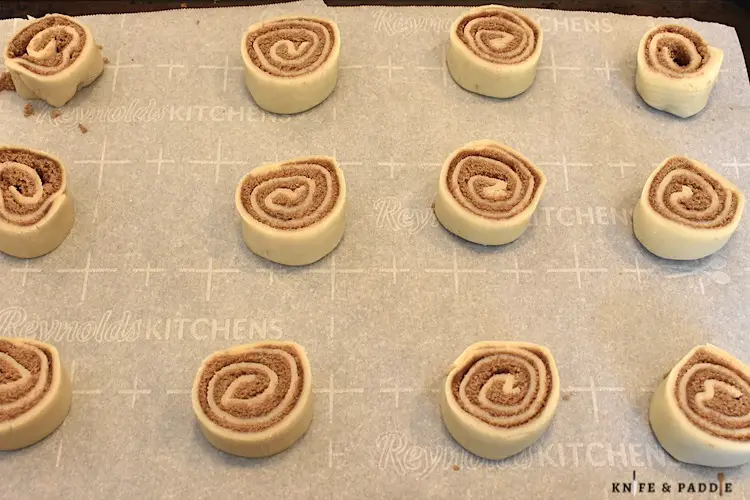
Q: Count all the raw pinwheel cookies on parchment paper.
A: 12